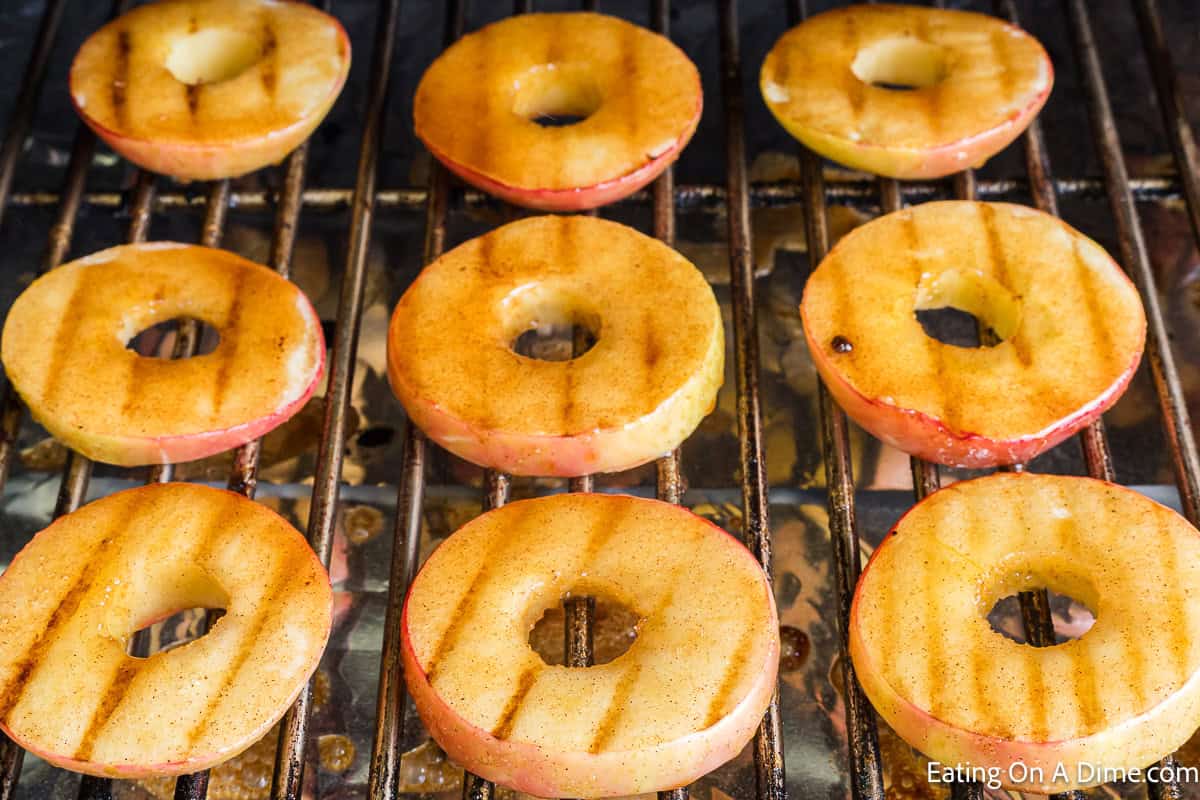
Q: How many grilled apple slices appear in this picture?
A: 9